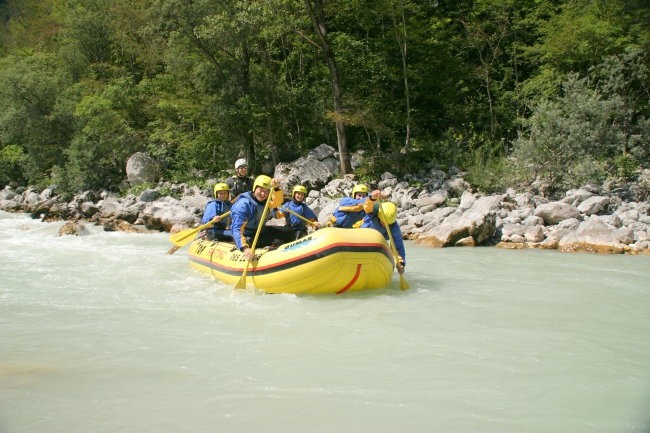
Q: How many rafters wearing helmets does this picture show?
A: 6